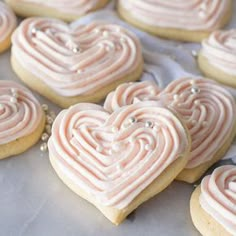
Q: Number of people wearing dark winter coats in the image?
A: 0